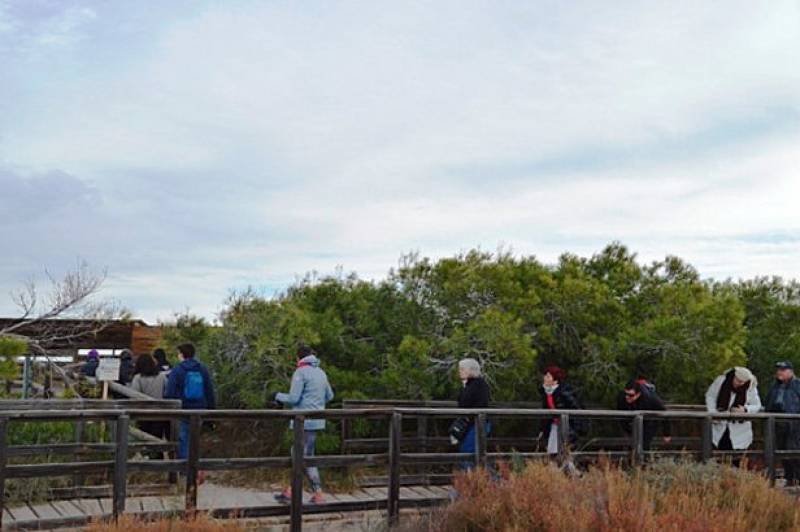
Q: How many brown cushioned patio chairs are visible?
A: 0